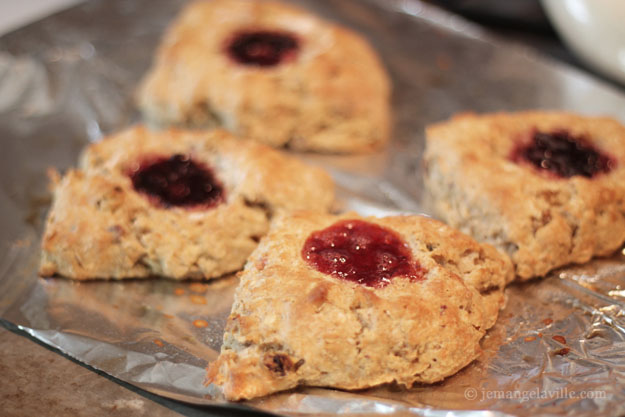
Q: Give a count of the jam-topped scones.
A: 4